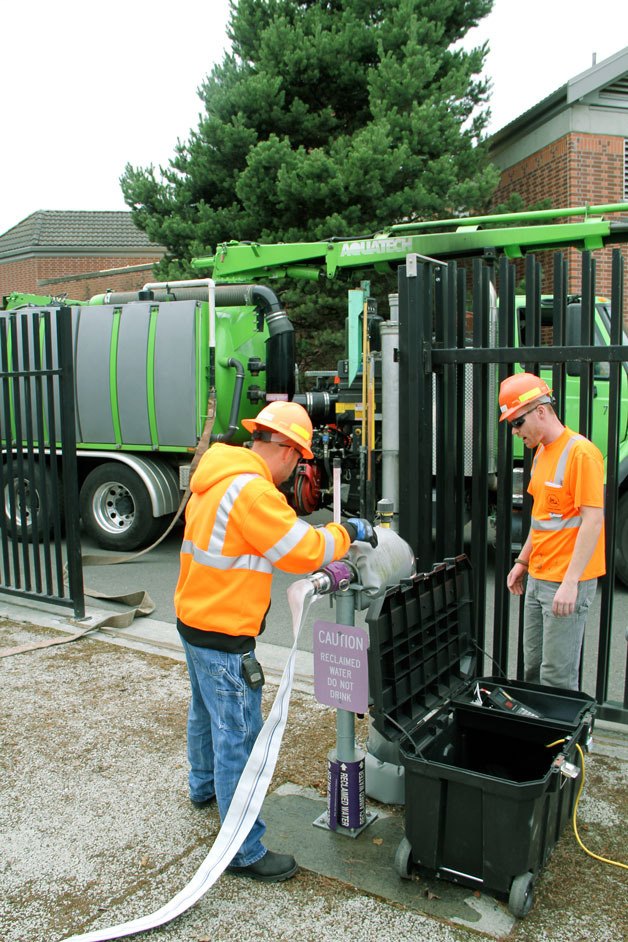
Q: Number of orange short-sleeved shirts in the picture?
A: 1